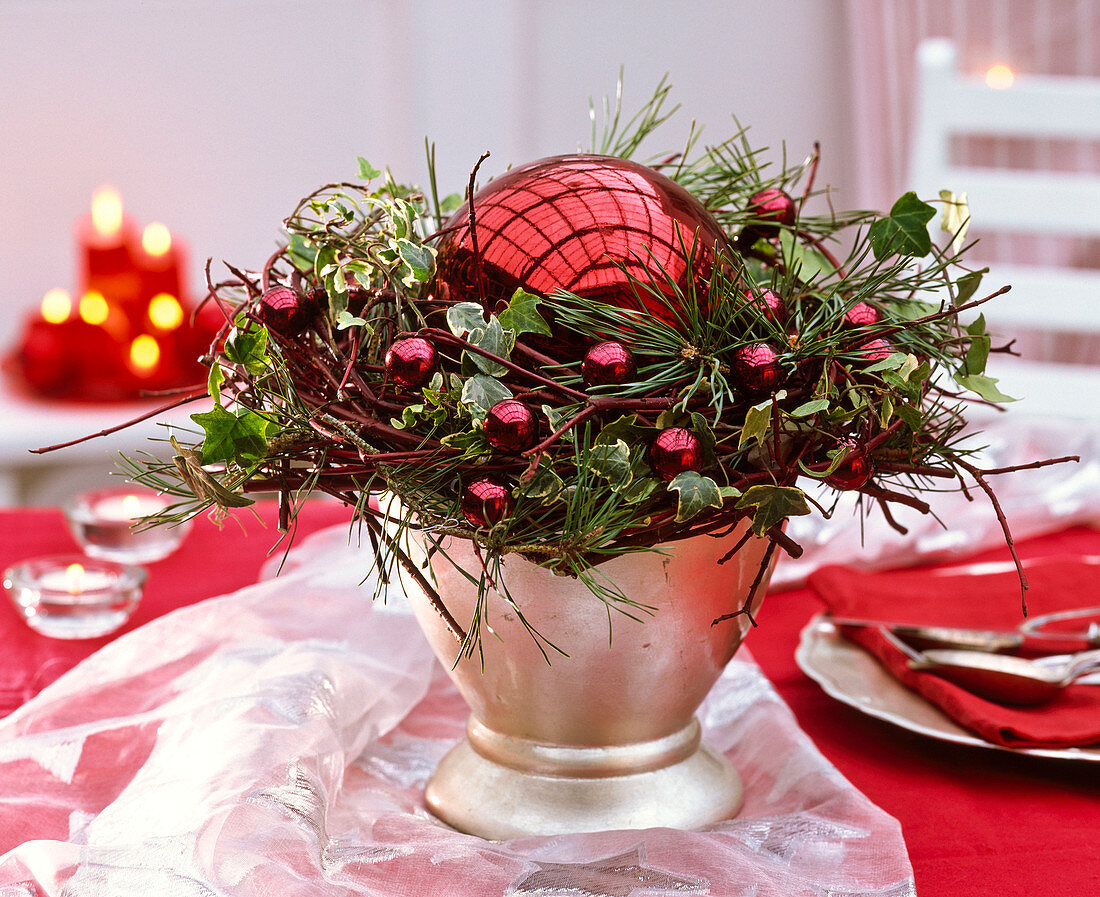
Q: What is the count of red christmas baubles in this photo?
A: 13